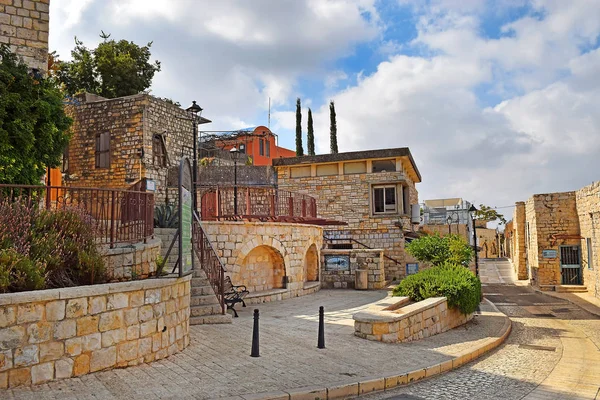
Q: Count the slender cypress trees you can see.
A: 3